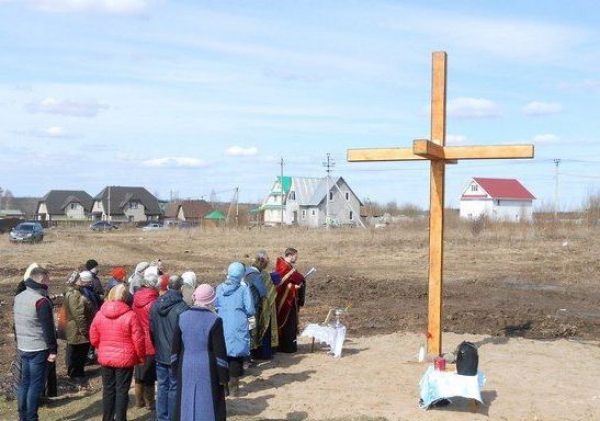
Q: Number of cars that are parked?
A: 3